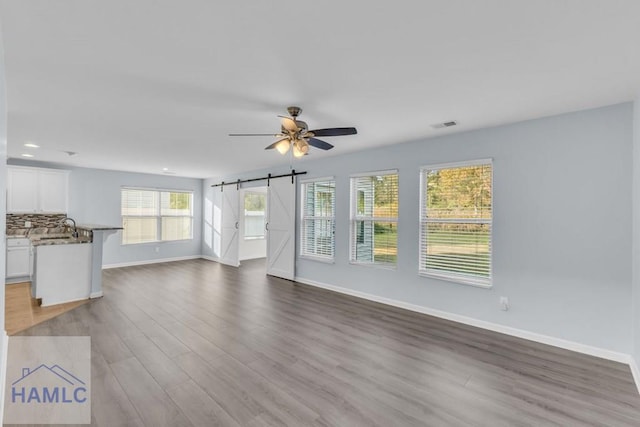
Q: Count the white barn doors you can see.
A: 2